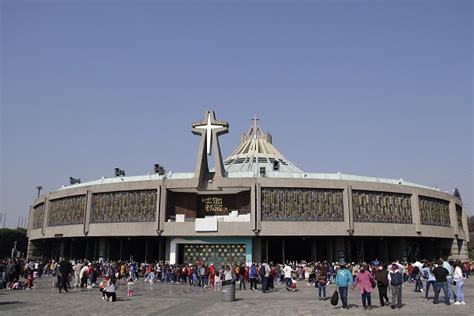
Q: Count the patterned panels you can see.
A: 7